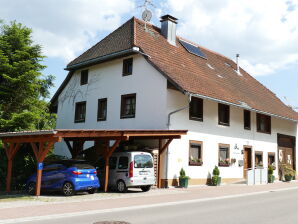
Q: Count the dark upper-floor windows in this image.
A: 9